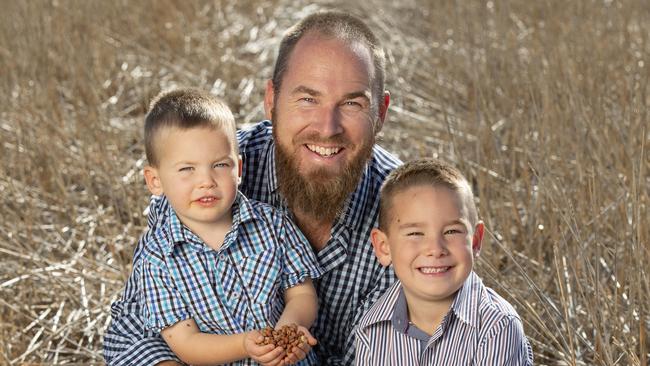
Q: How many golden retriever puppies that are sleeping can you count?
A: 0